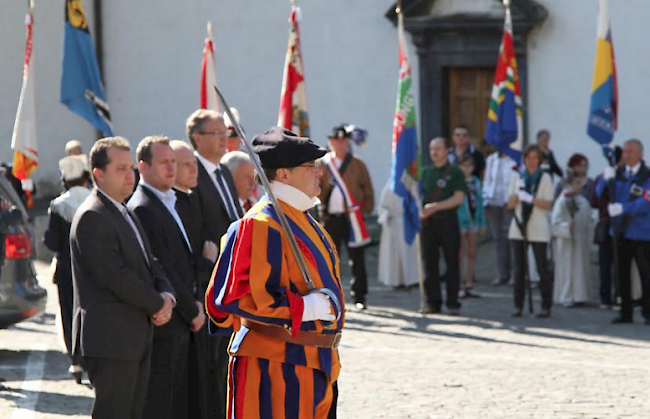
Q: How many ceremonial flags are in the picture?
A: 7